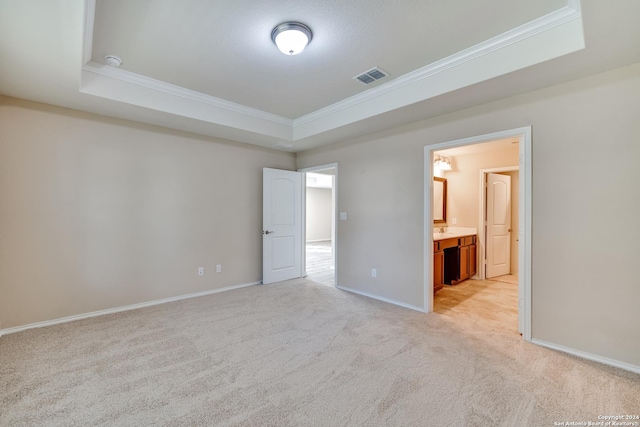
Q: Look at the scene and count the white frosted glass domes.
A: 1